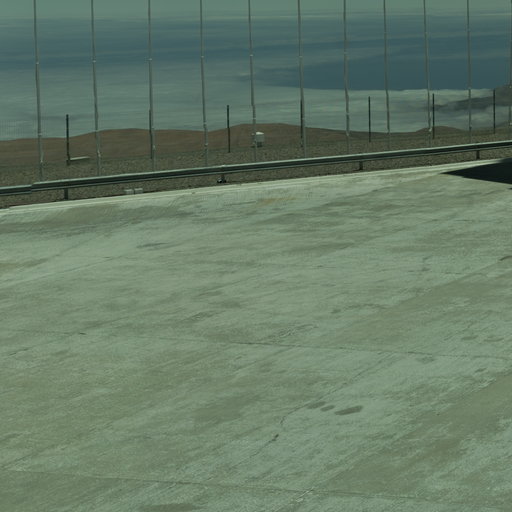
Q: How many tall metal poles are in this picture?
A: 11